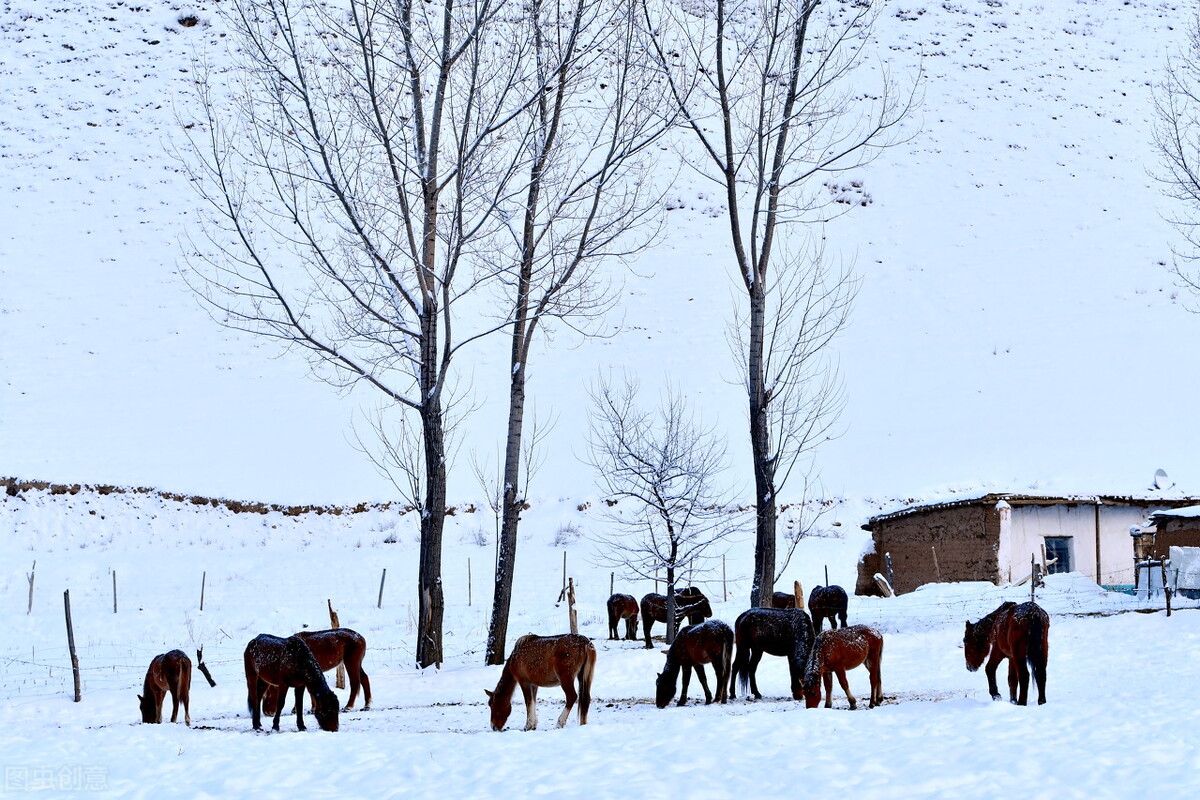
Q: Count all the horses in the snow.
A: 13